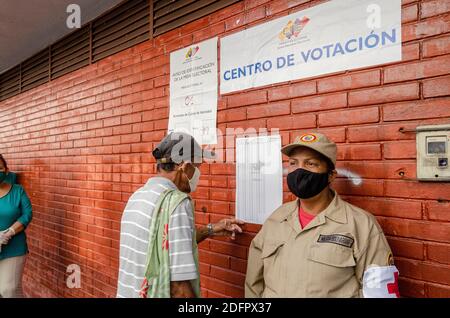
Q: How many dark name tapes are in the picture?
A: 1